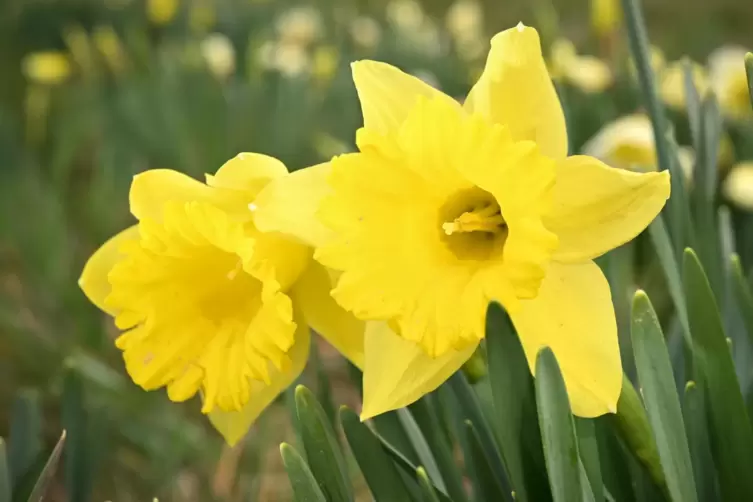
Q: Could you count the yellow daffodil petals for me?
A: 11